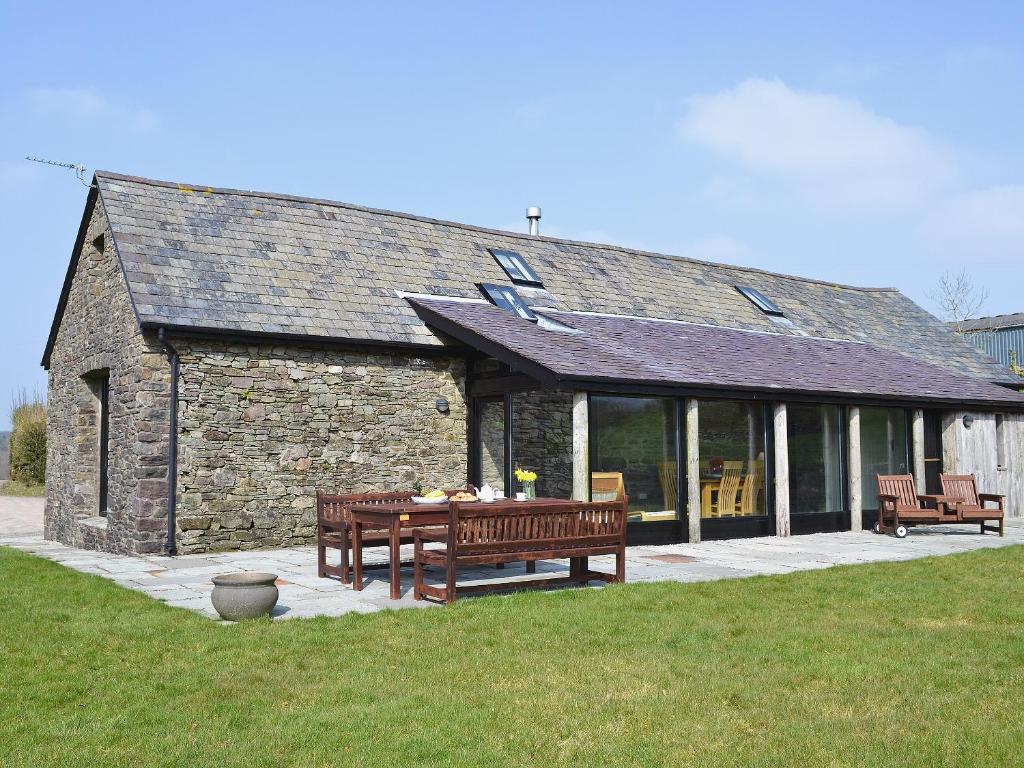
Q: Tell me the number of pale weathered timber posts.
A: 5